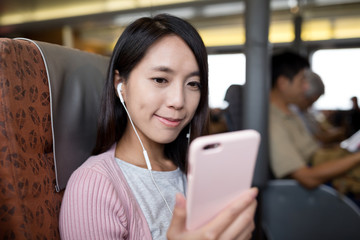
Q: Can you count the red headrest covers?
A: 0